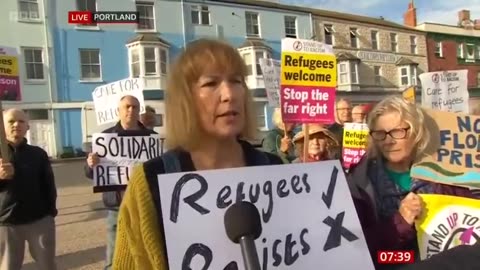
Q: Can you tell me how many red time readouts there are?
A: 1